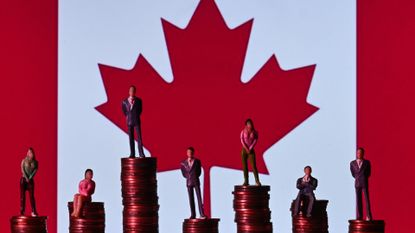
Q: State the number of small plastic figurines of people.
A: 7